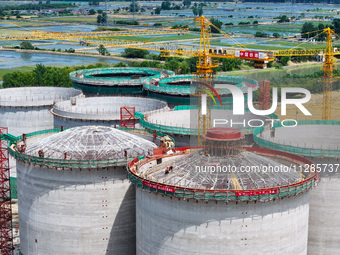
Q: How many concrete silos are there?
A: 8